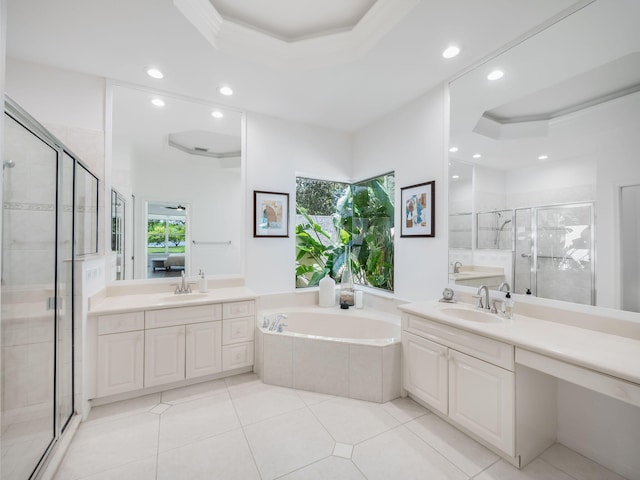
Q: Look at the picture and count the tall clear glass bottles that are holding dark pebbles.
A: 1